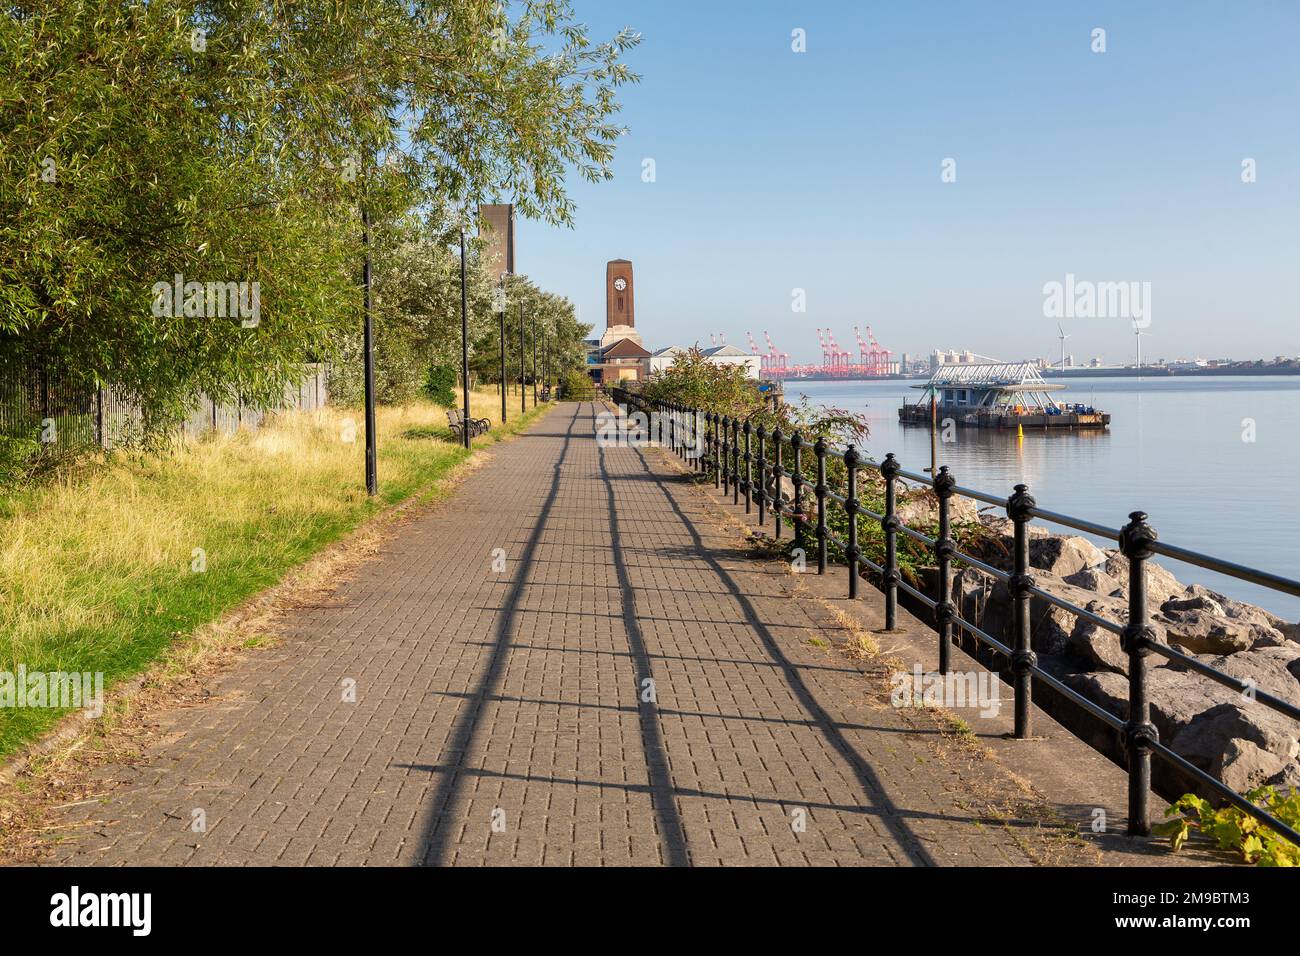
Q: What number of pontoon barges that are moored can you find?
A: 1